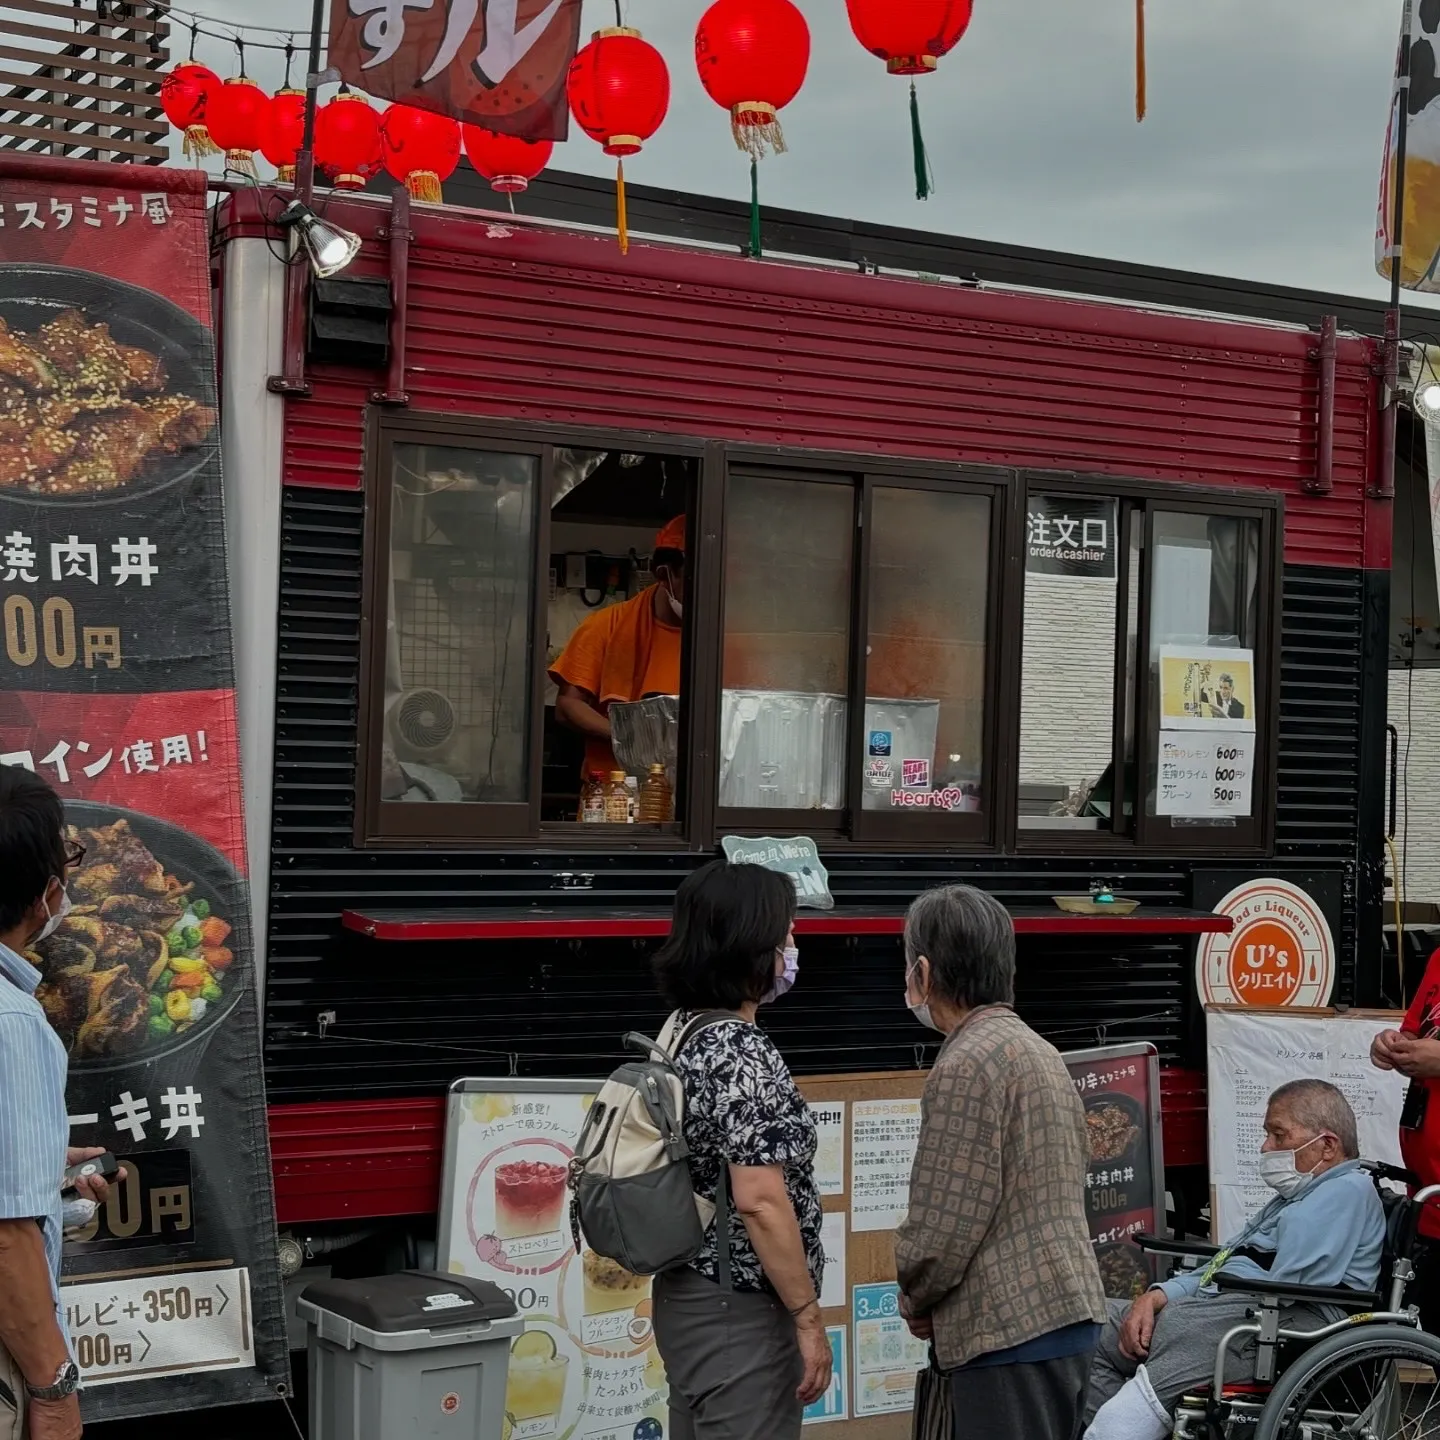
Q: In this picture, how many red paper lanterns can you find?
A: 9